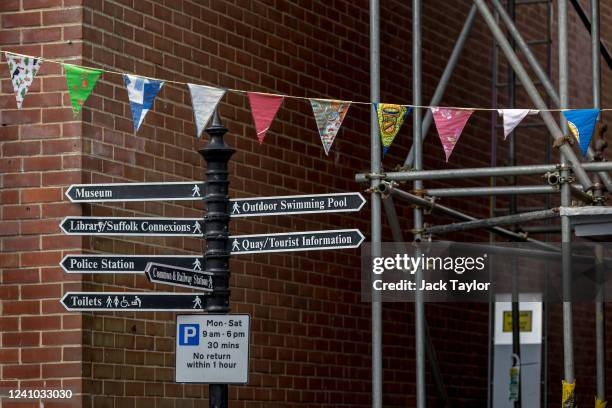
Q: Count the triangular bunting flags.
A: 10